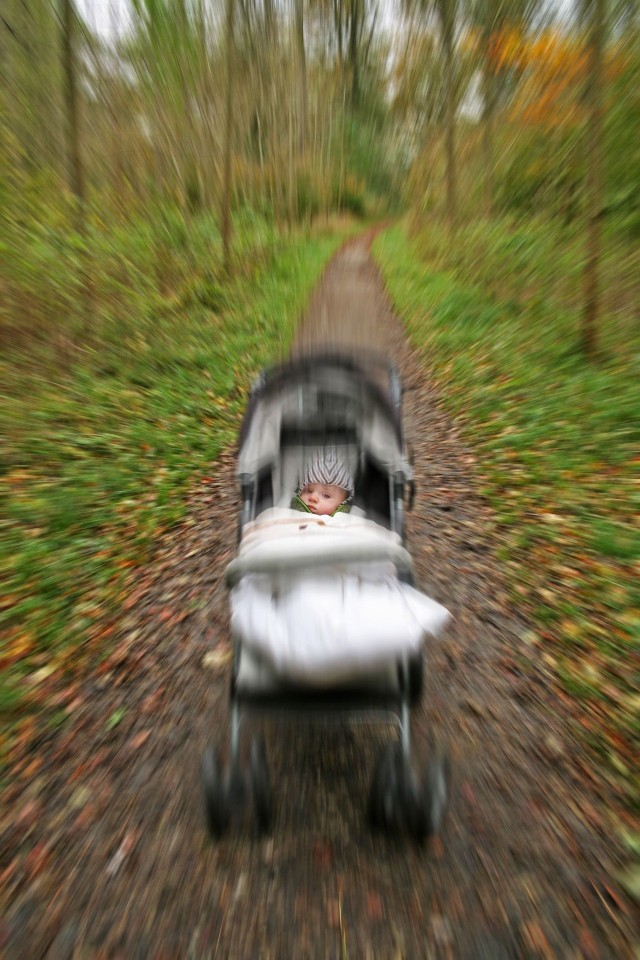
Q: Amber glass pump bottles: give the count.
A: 0